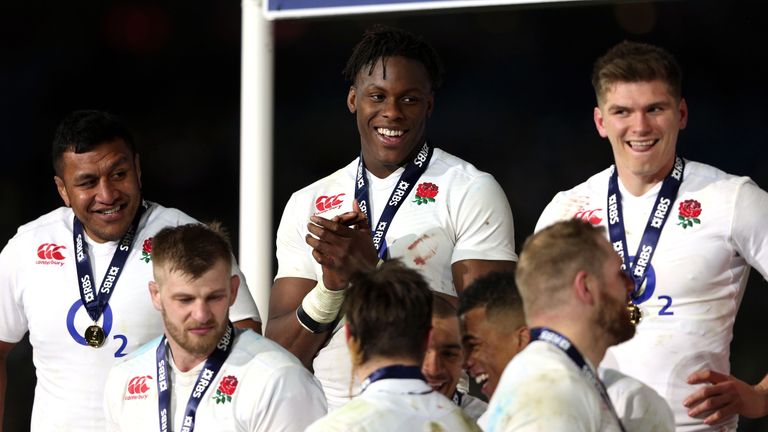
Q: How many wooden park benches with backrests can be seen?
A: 0